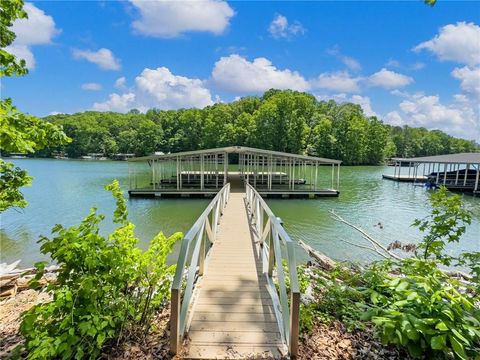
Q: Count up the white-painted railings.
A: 2